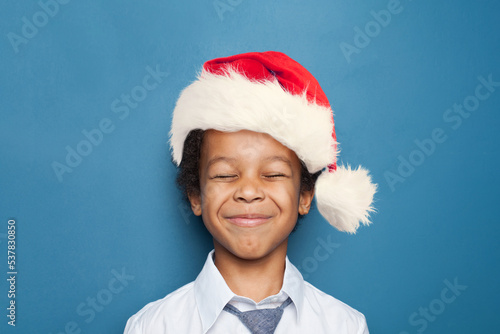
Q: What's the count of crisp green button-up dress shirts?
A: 0